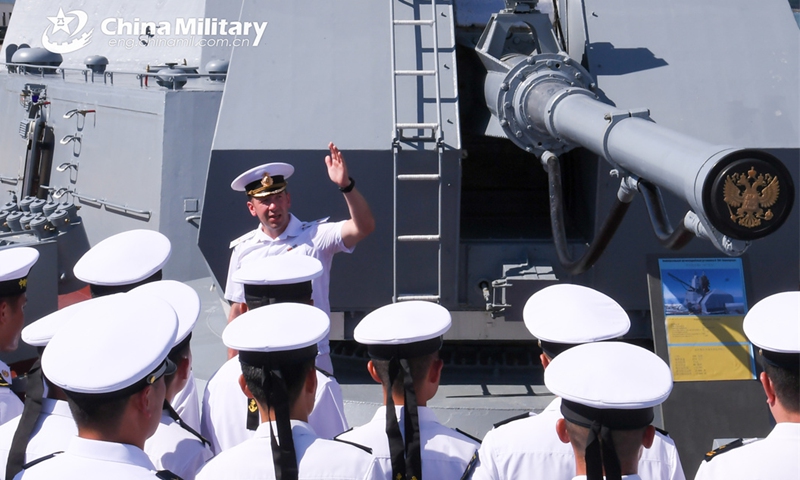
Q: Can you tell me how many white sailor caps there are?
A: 12